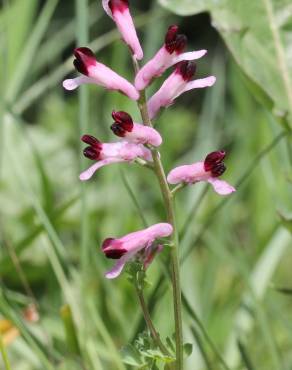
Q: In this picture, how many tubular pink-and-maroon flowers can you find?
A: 8